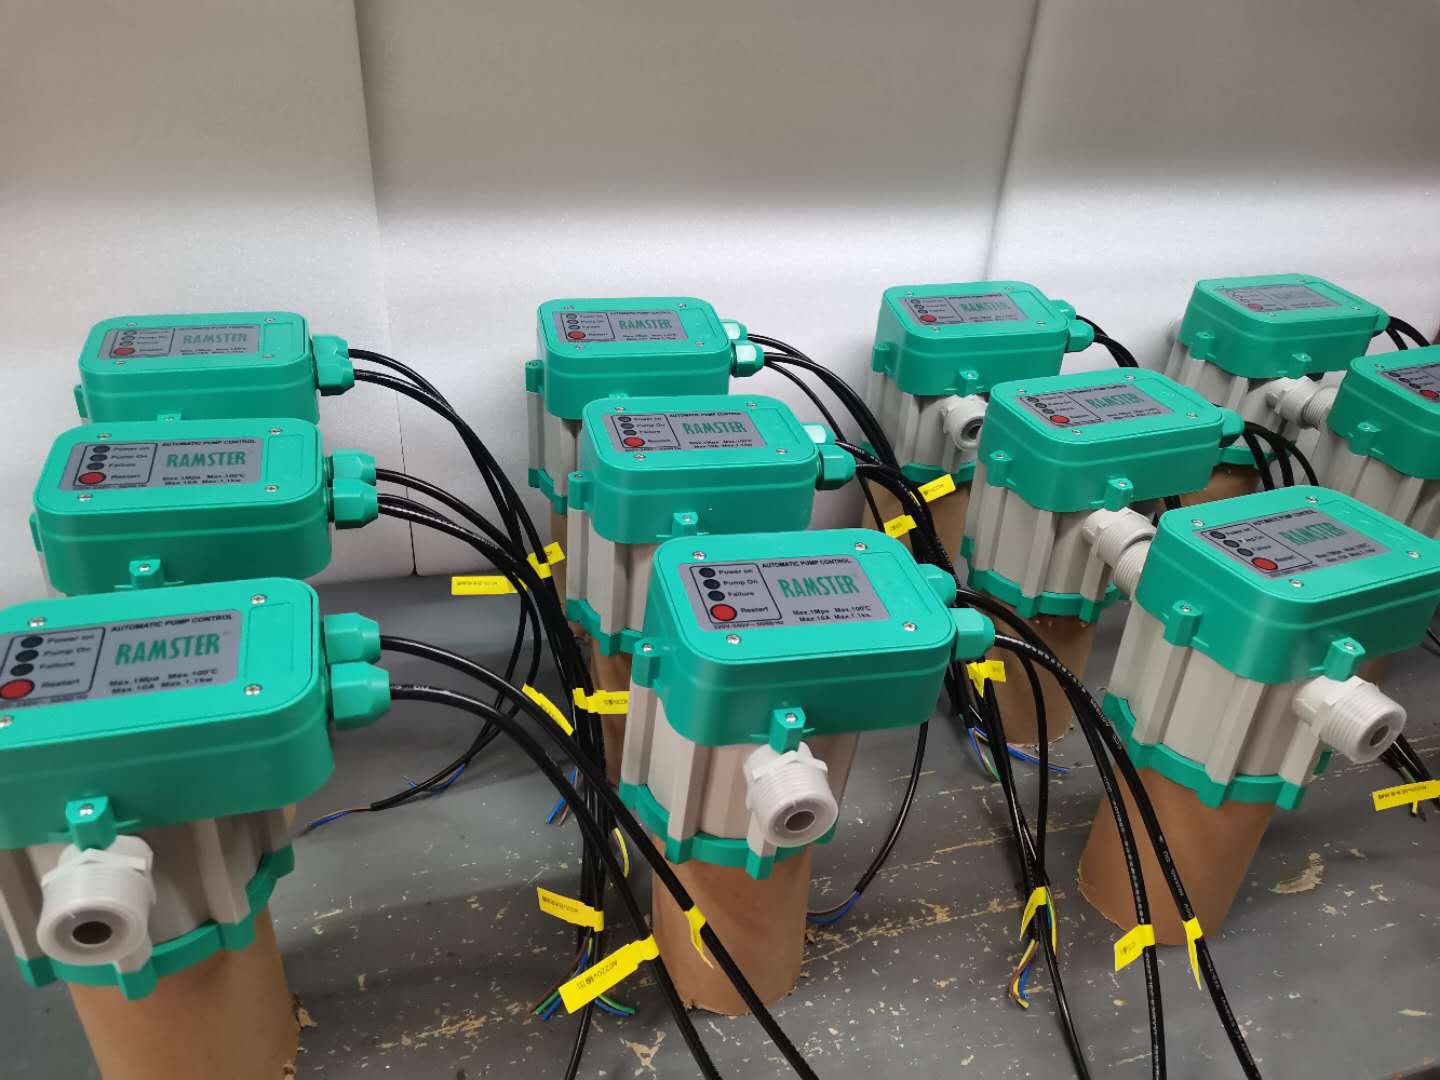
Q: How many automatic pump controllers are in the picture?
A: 11